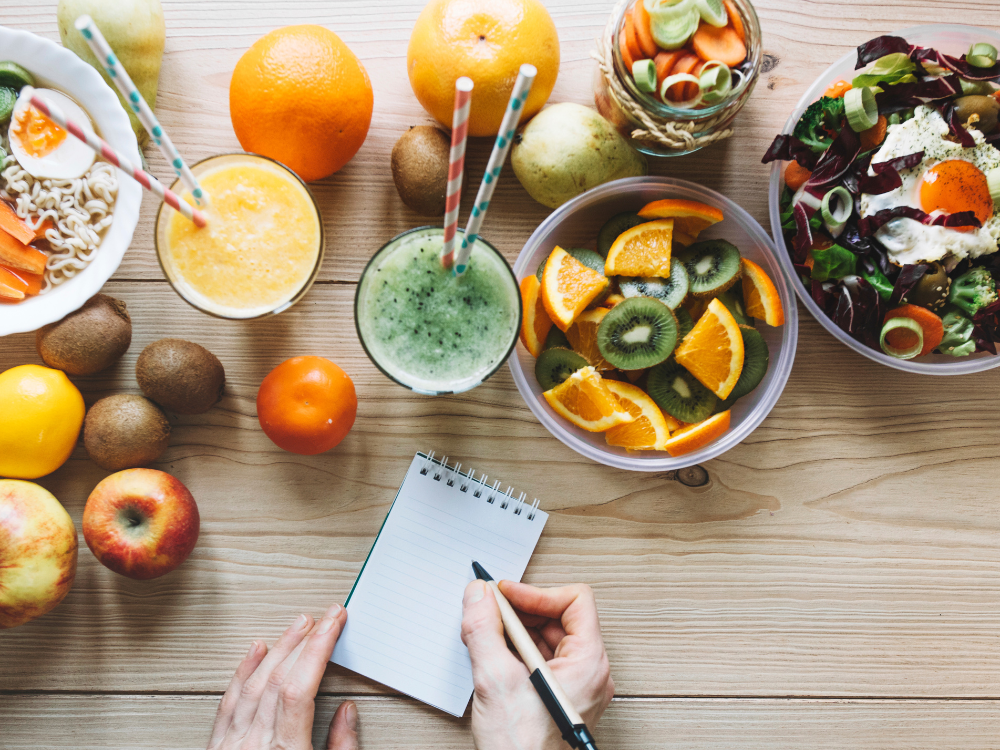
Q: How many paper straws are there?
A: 4